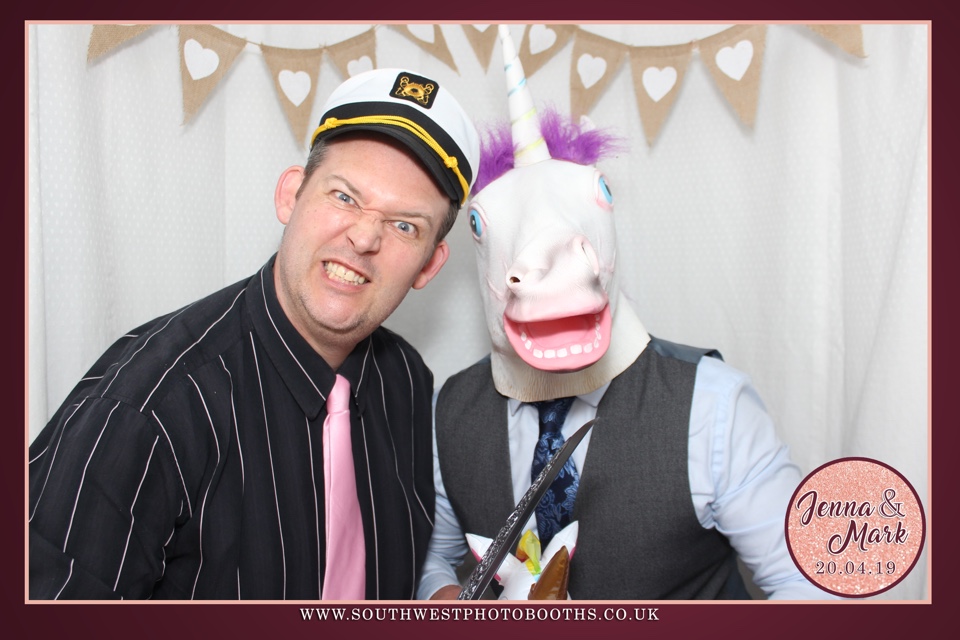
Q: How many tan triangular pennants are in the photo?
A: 11